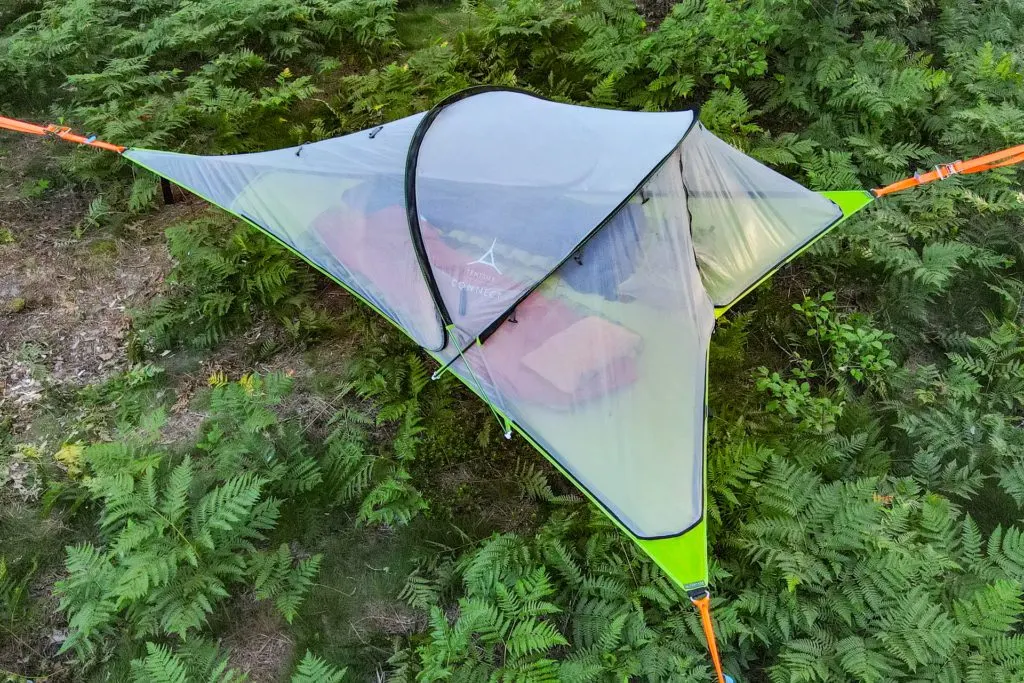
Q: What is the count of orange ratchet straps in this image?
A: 3